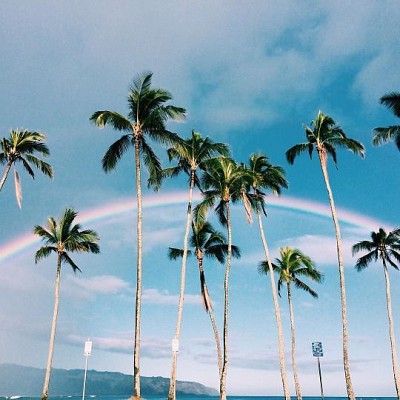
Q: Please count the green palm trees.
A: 11